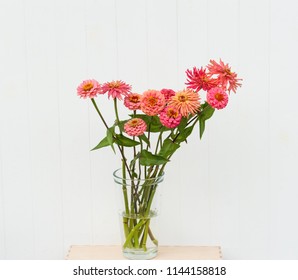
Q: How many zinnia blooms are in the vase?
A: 11